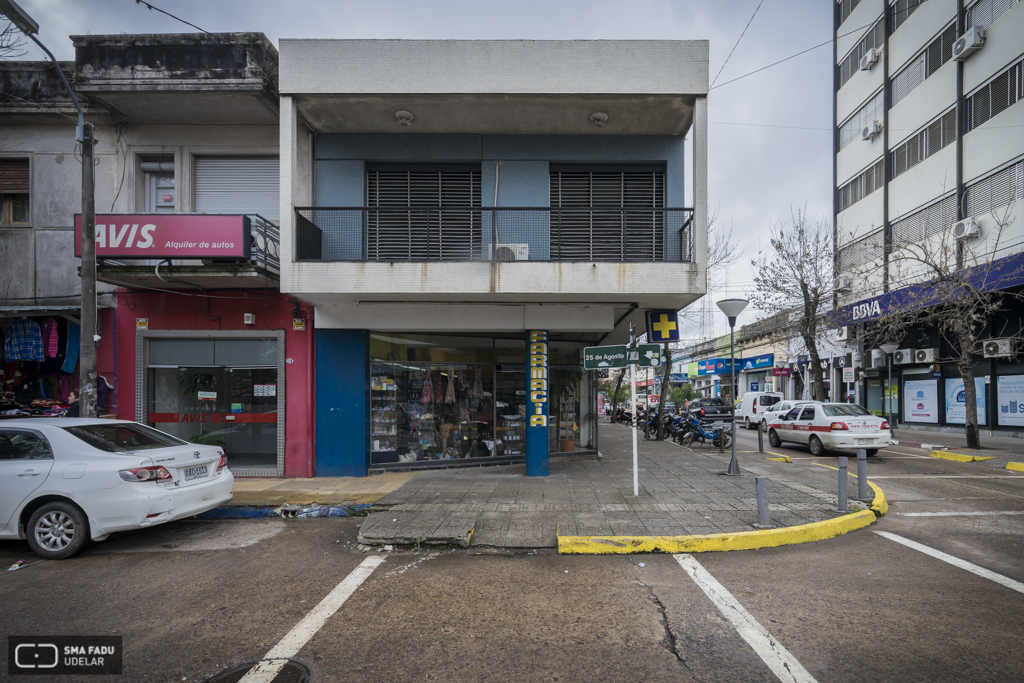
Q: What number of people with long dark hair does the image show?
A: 1